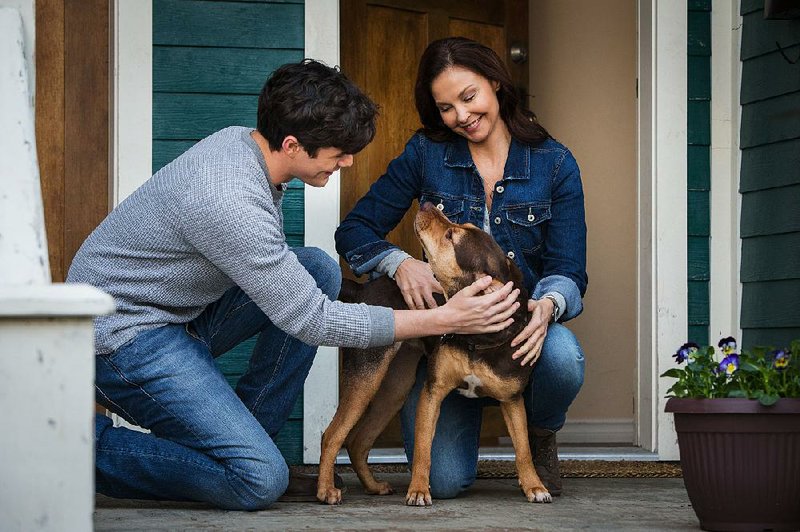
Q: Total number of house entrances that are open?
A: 1